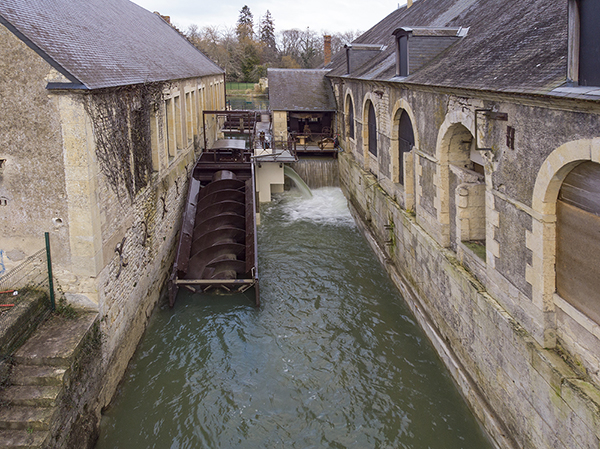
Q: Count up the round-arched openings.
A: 5